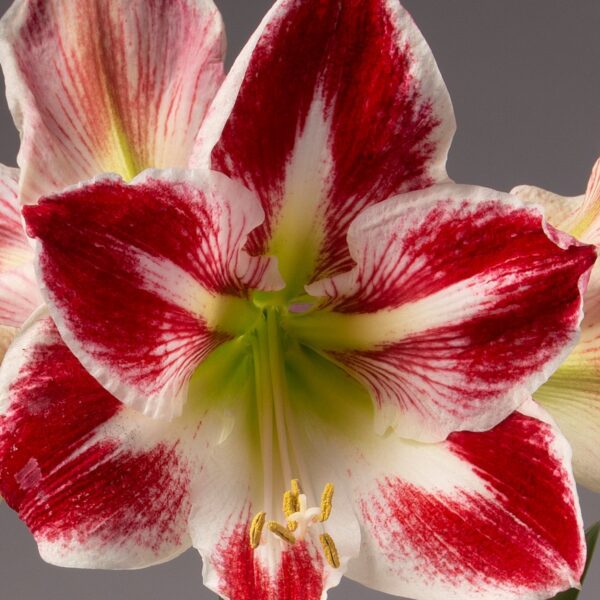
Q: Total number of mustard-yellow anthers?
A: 6